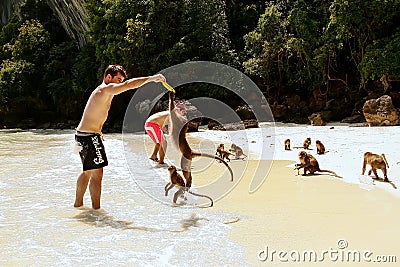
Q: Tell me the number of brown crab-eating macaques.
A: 9